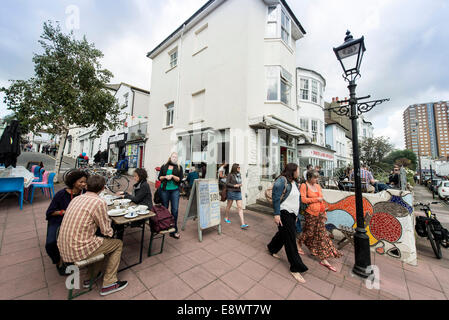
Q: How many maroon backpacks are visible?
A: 1